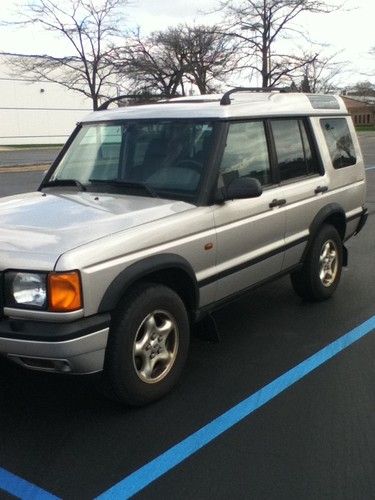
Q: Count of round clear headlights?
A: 1